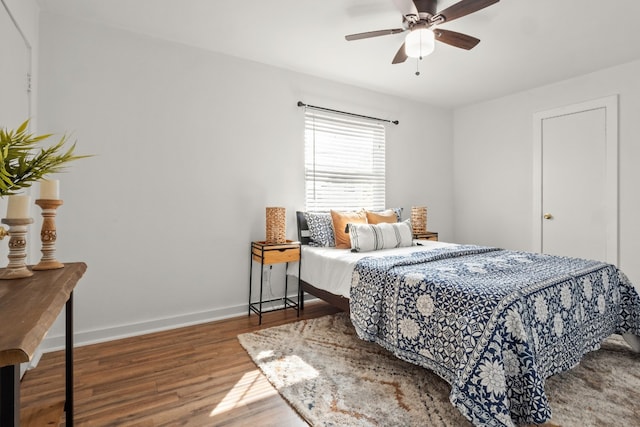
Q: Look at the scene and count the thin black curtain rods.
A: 1